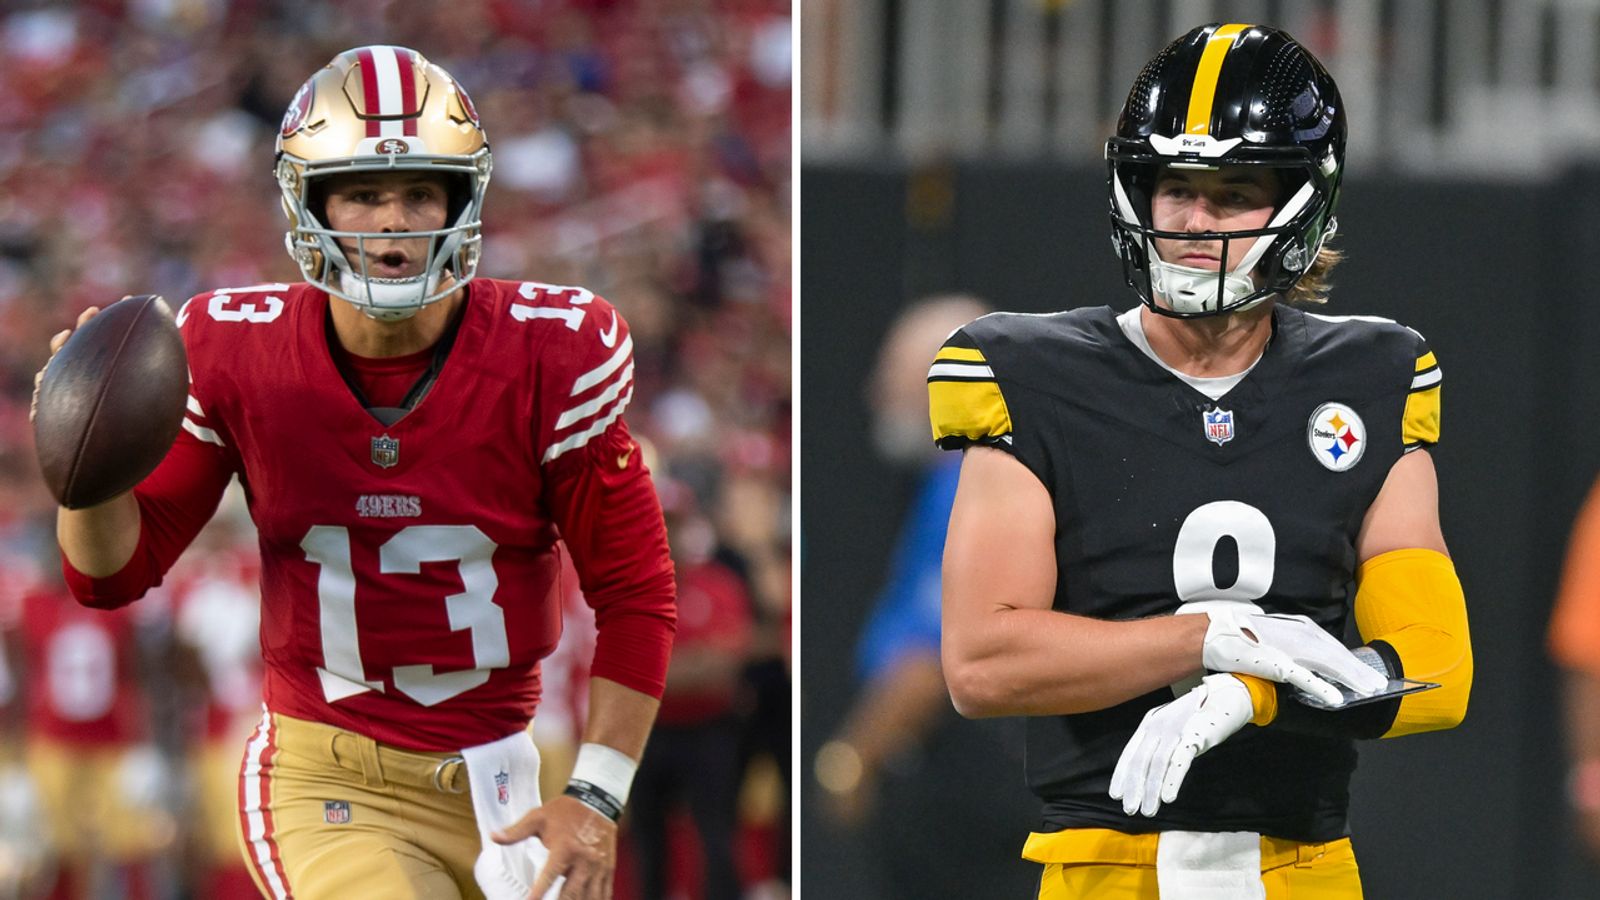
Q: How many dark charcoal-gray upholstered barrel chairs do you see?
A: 0